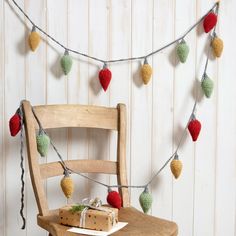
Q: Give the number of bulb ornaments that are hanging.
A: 15